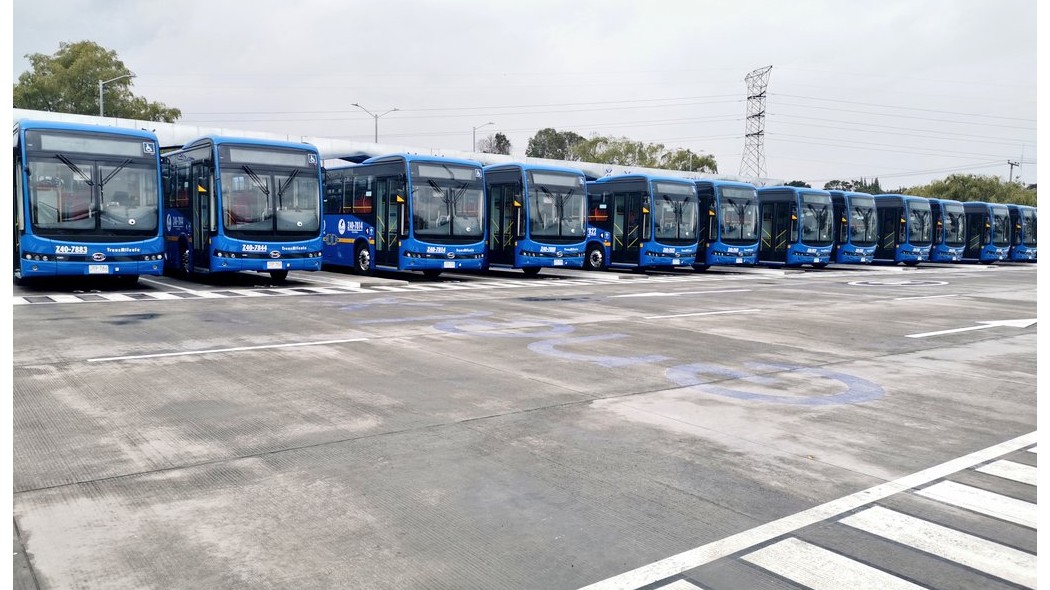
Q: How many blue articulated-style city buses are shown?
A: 12